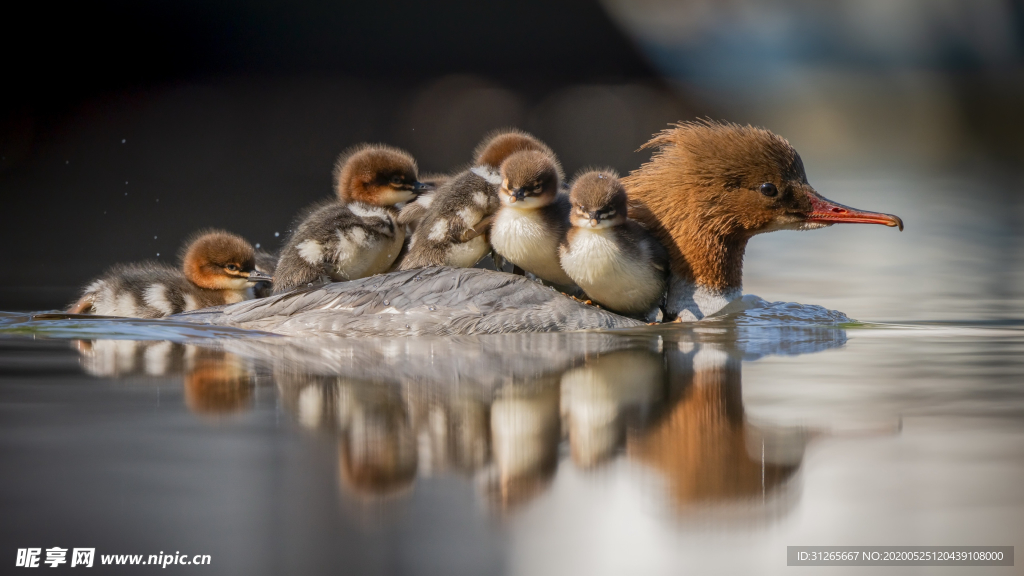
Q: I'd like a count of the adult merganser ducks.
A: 1